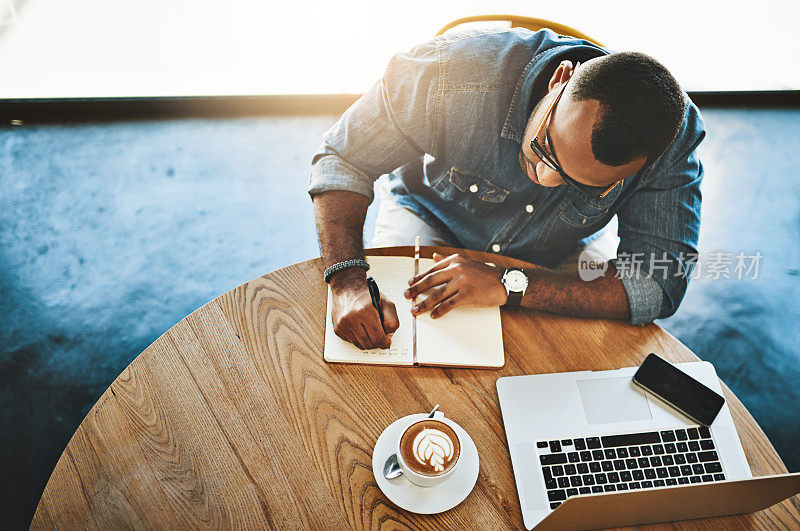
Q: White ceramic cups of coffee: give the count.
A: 1